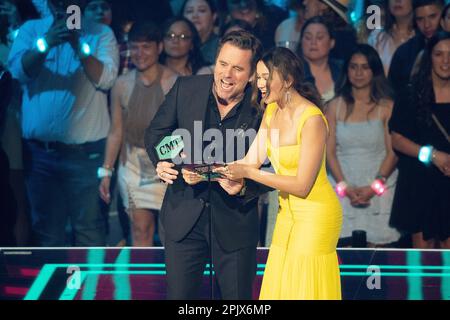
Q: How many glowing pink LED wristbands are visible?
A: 2